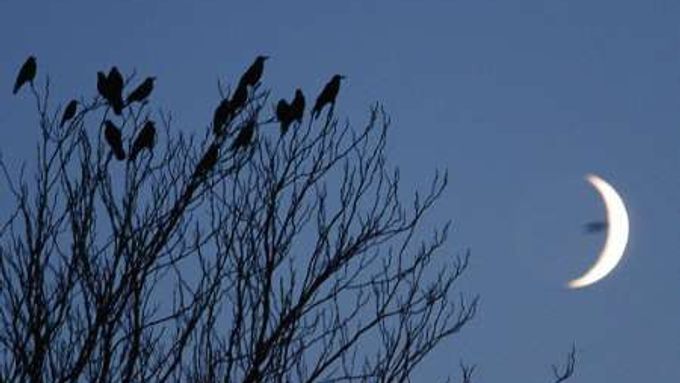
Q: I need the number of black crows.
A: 15